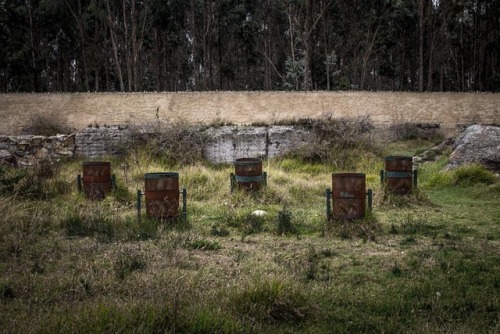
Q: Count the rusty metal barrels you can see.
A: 5